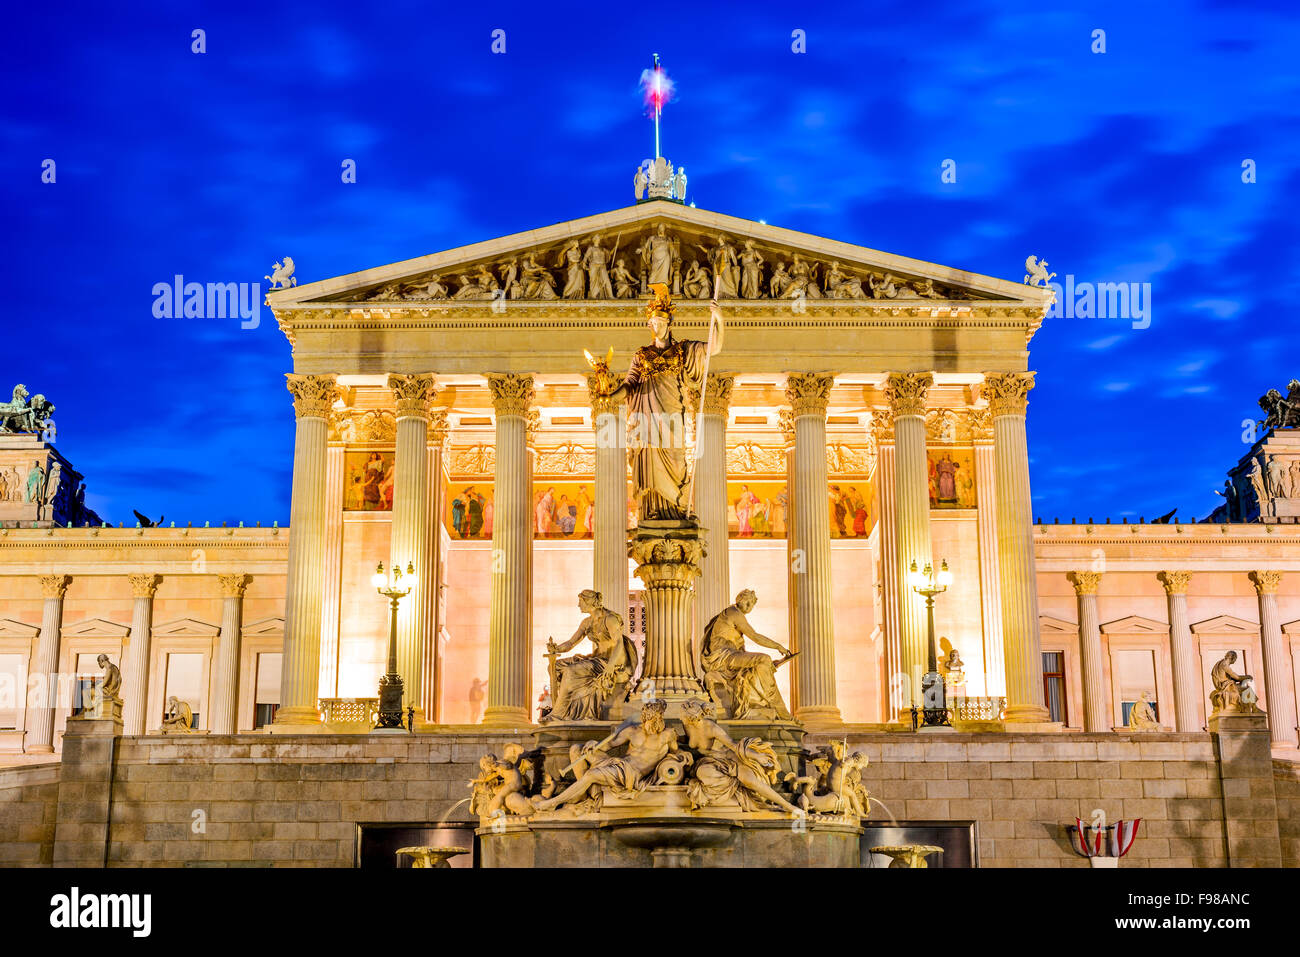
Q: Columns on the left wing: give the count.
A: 3